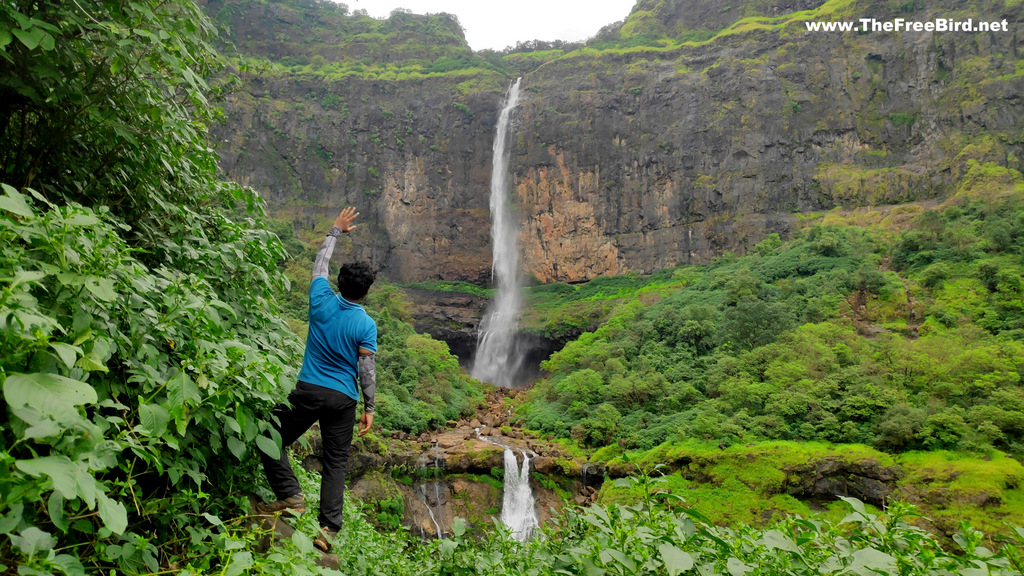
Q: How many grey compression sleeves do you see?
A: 2